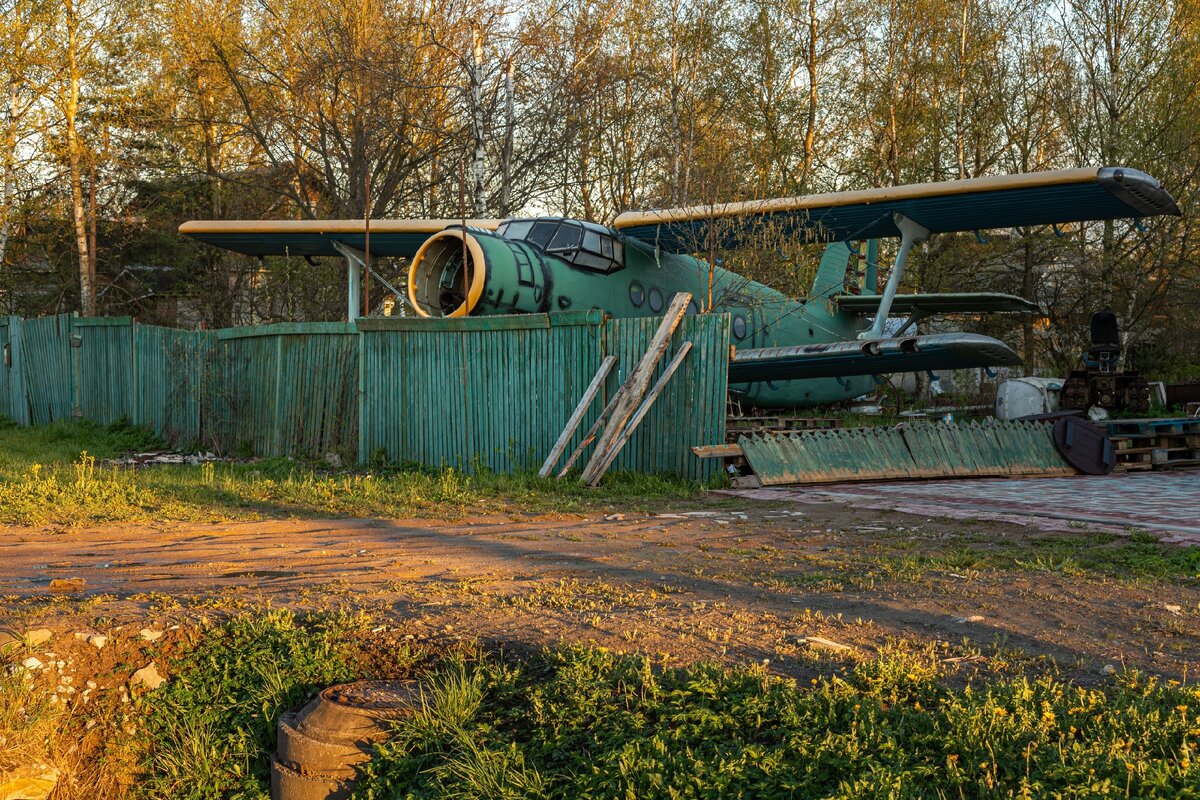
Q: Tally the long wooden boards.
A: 4